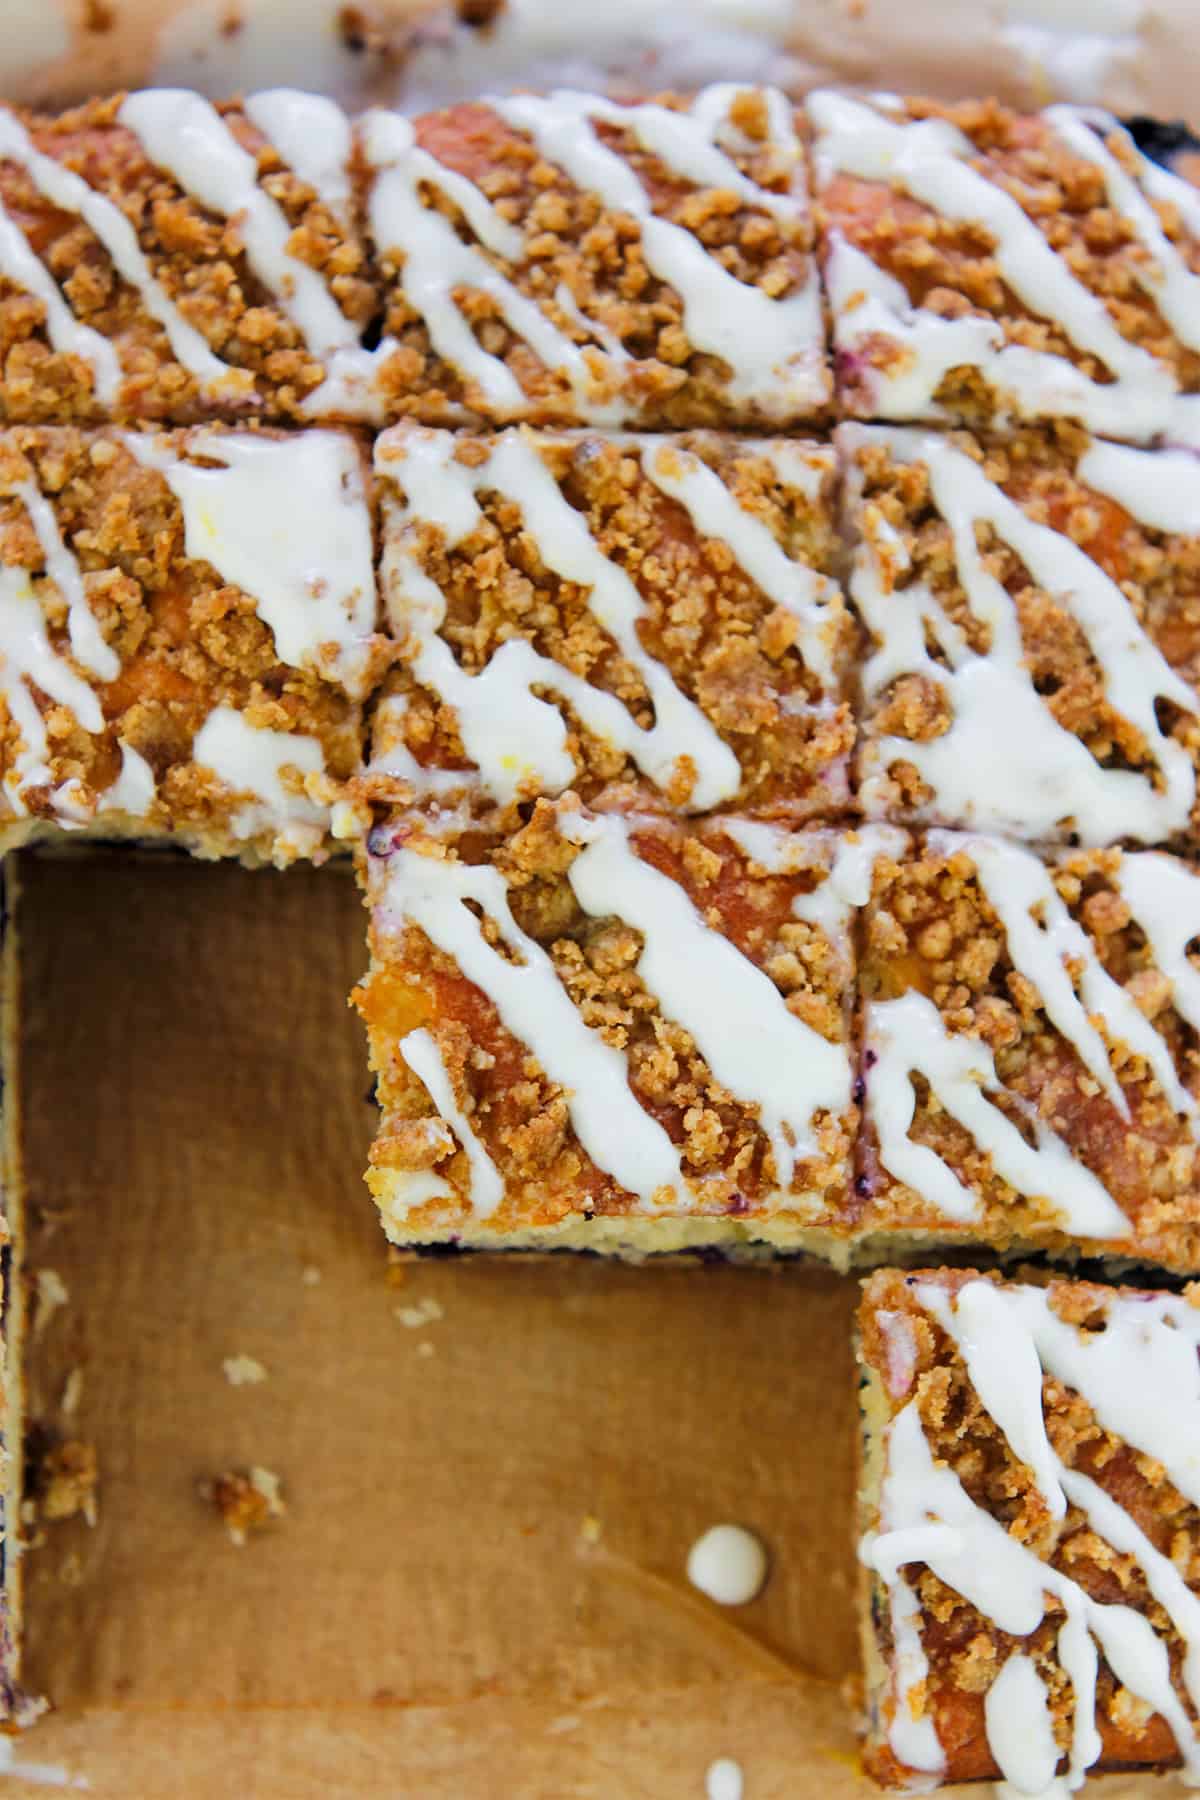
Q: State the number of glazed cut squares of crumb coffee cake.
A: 9